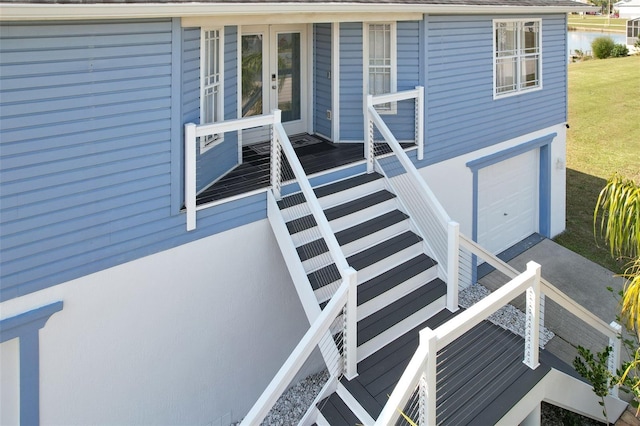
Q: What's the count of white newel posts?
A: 9